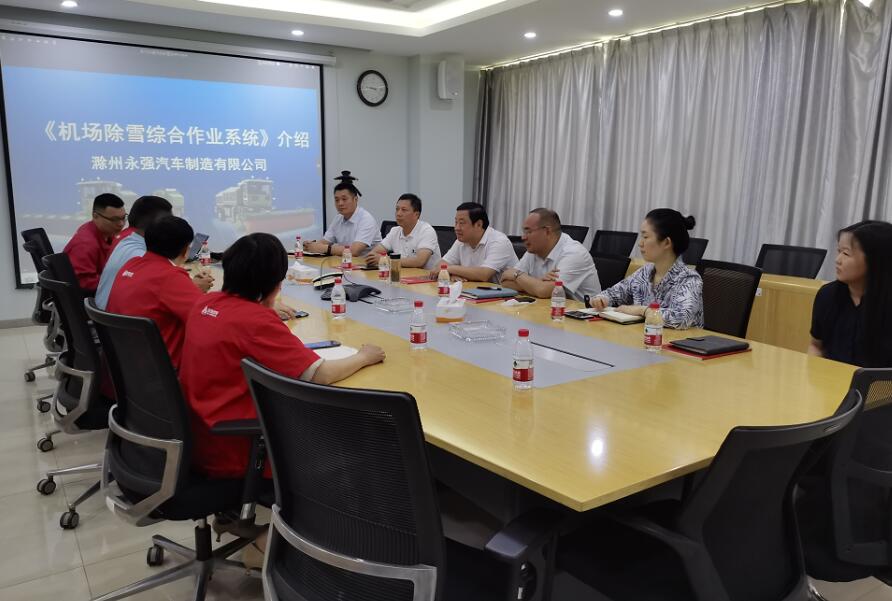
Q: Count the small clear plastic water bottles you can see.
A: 10